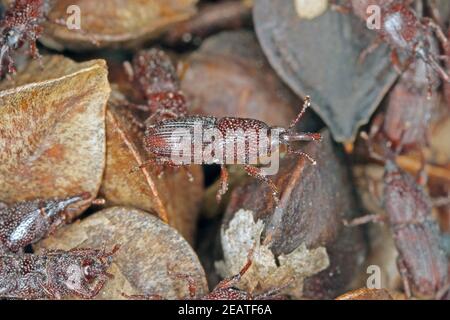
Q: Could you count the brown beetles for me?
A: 9